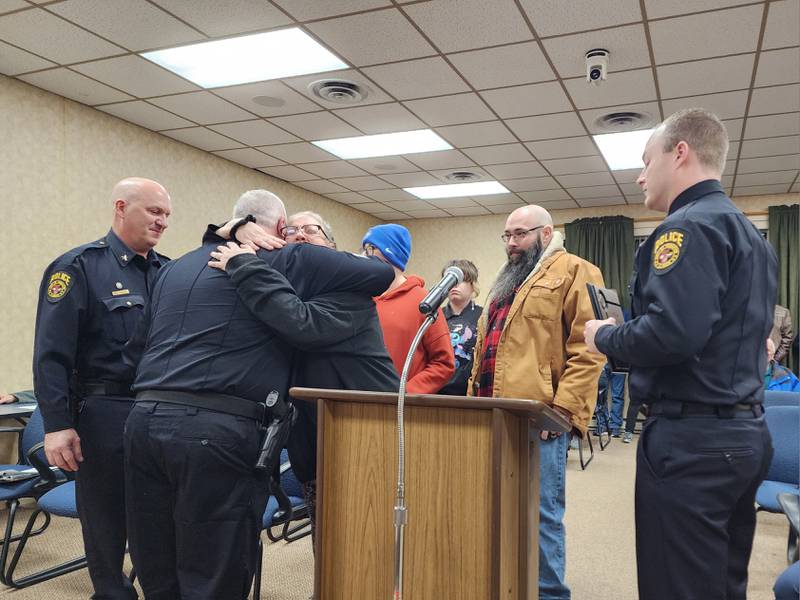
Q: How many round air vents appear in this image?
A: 3